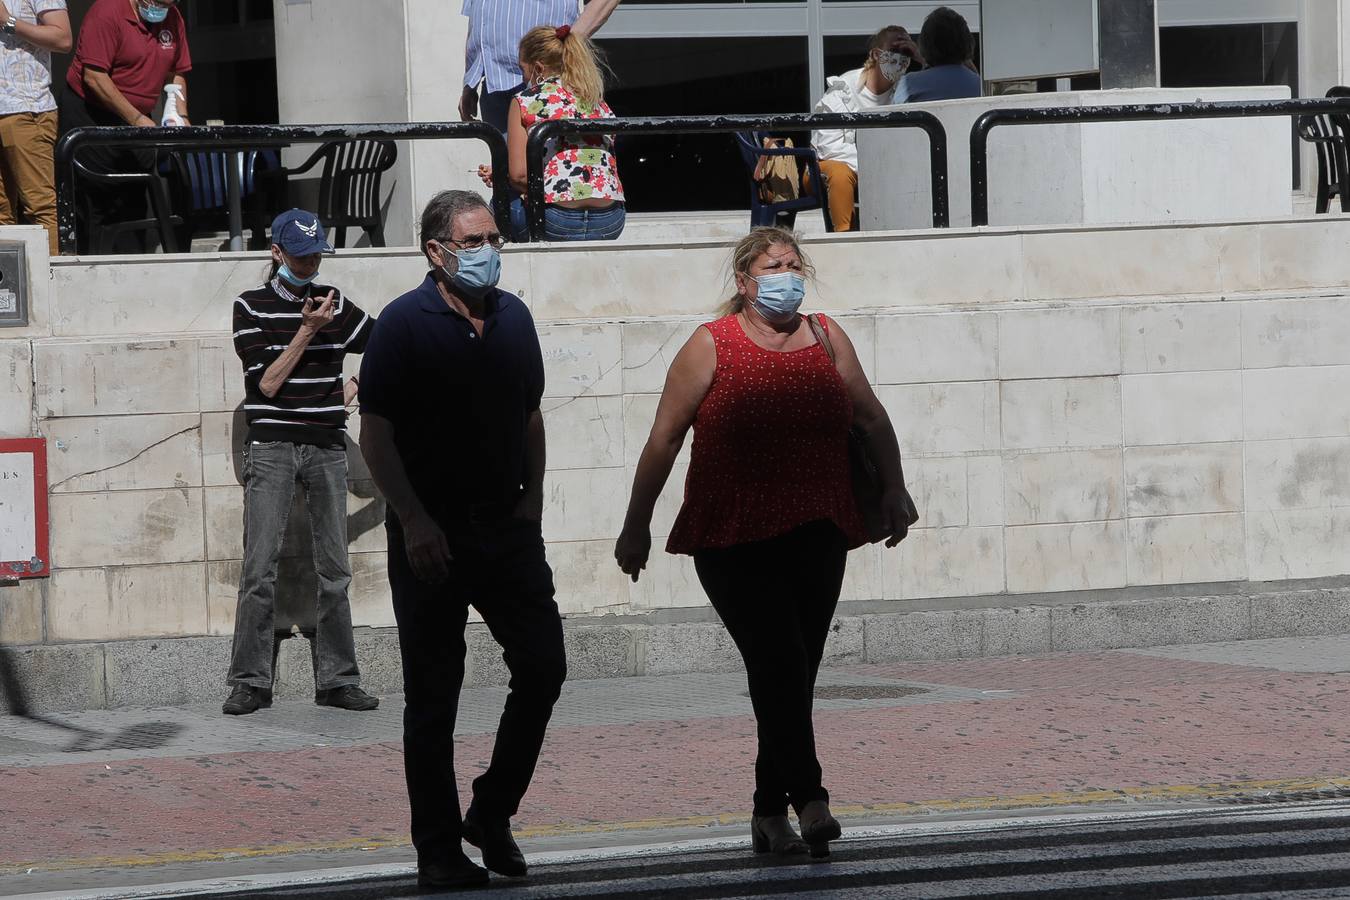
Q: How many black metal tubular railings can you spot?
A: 3